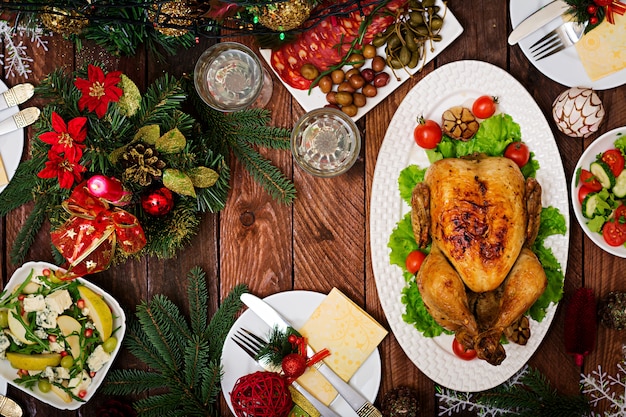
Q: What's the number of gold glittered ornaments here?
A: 3